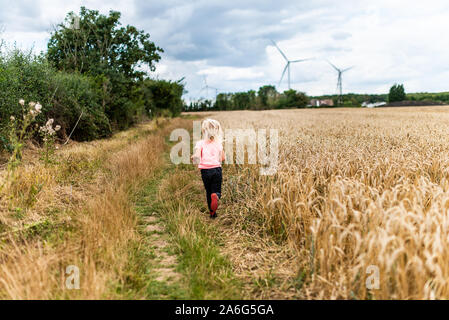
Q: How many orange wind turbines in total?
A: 0